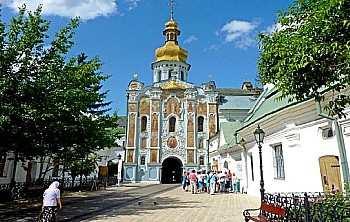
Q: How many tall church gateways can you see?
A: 1